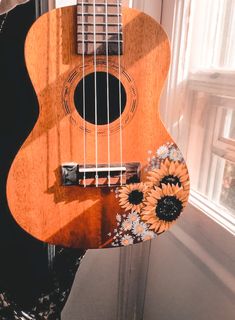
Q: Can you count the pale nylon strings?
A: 4